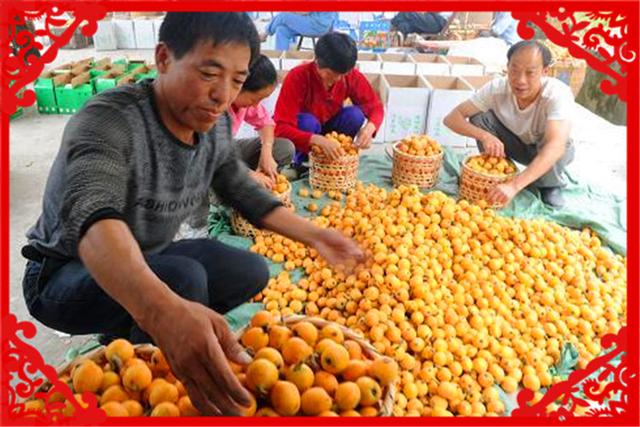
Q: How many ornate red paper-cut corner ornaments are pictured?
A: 4